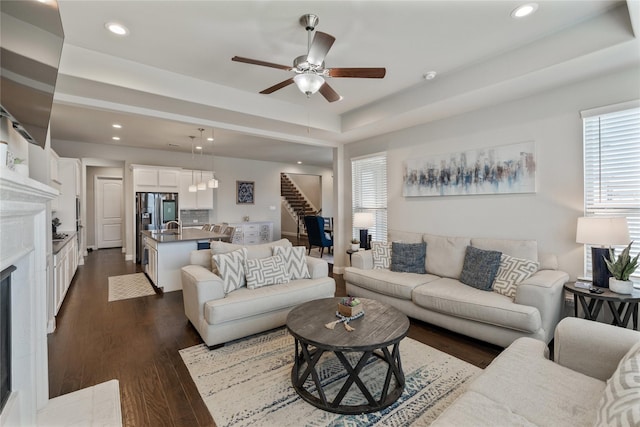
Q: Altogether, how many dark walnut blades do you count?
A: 5